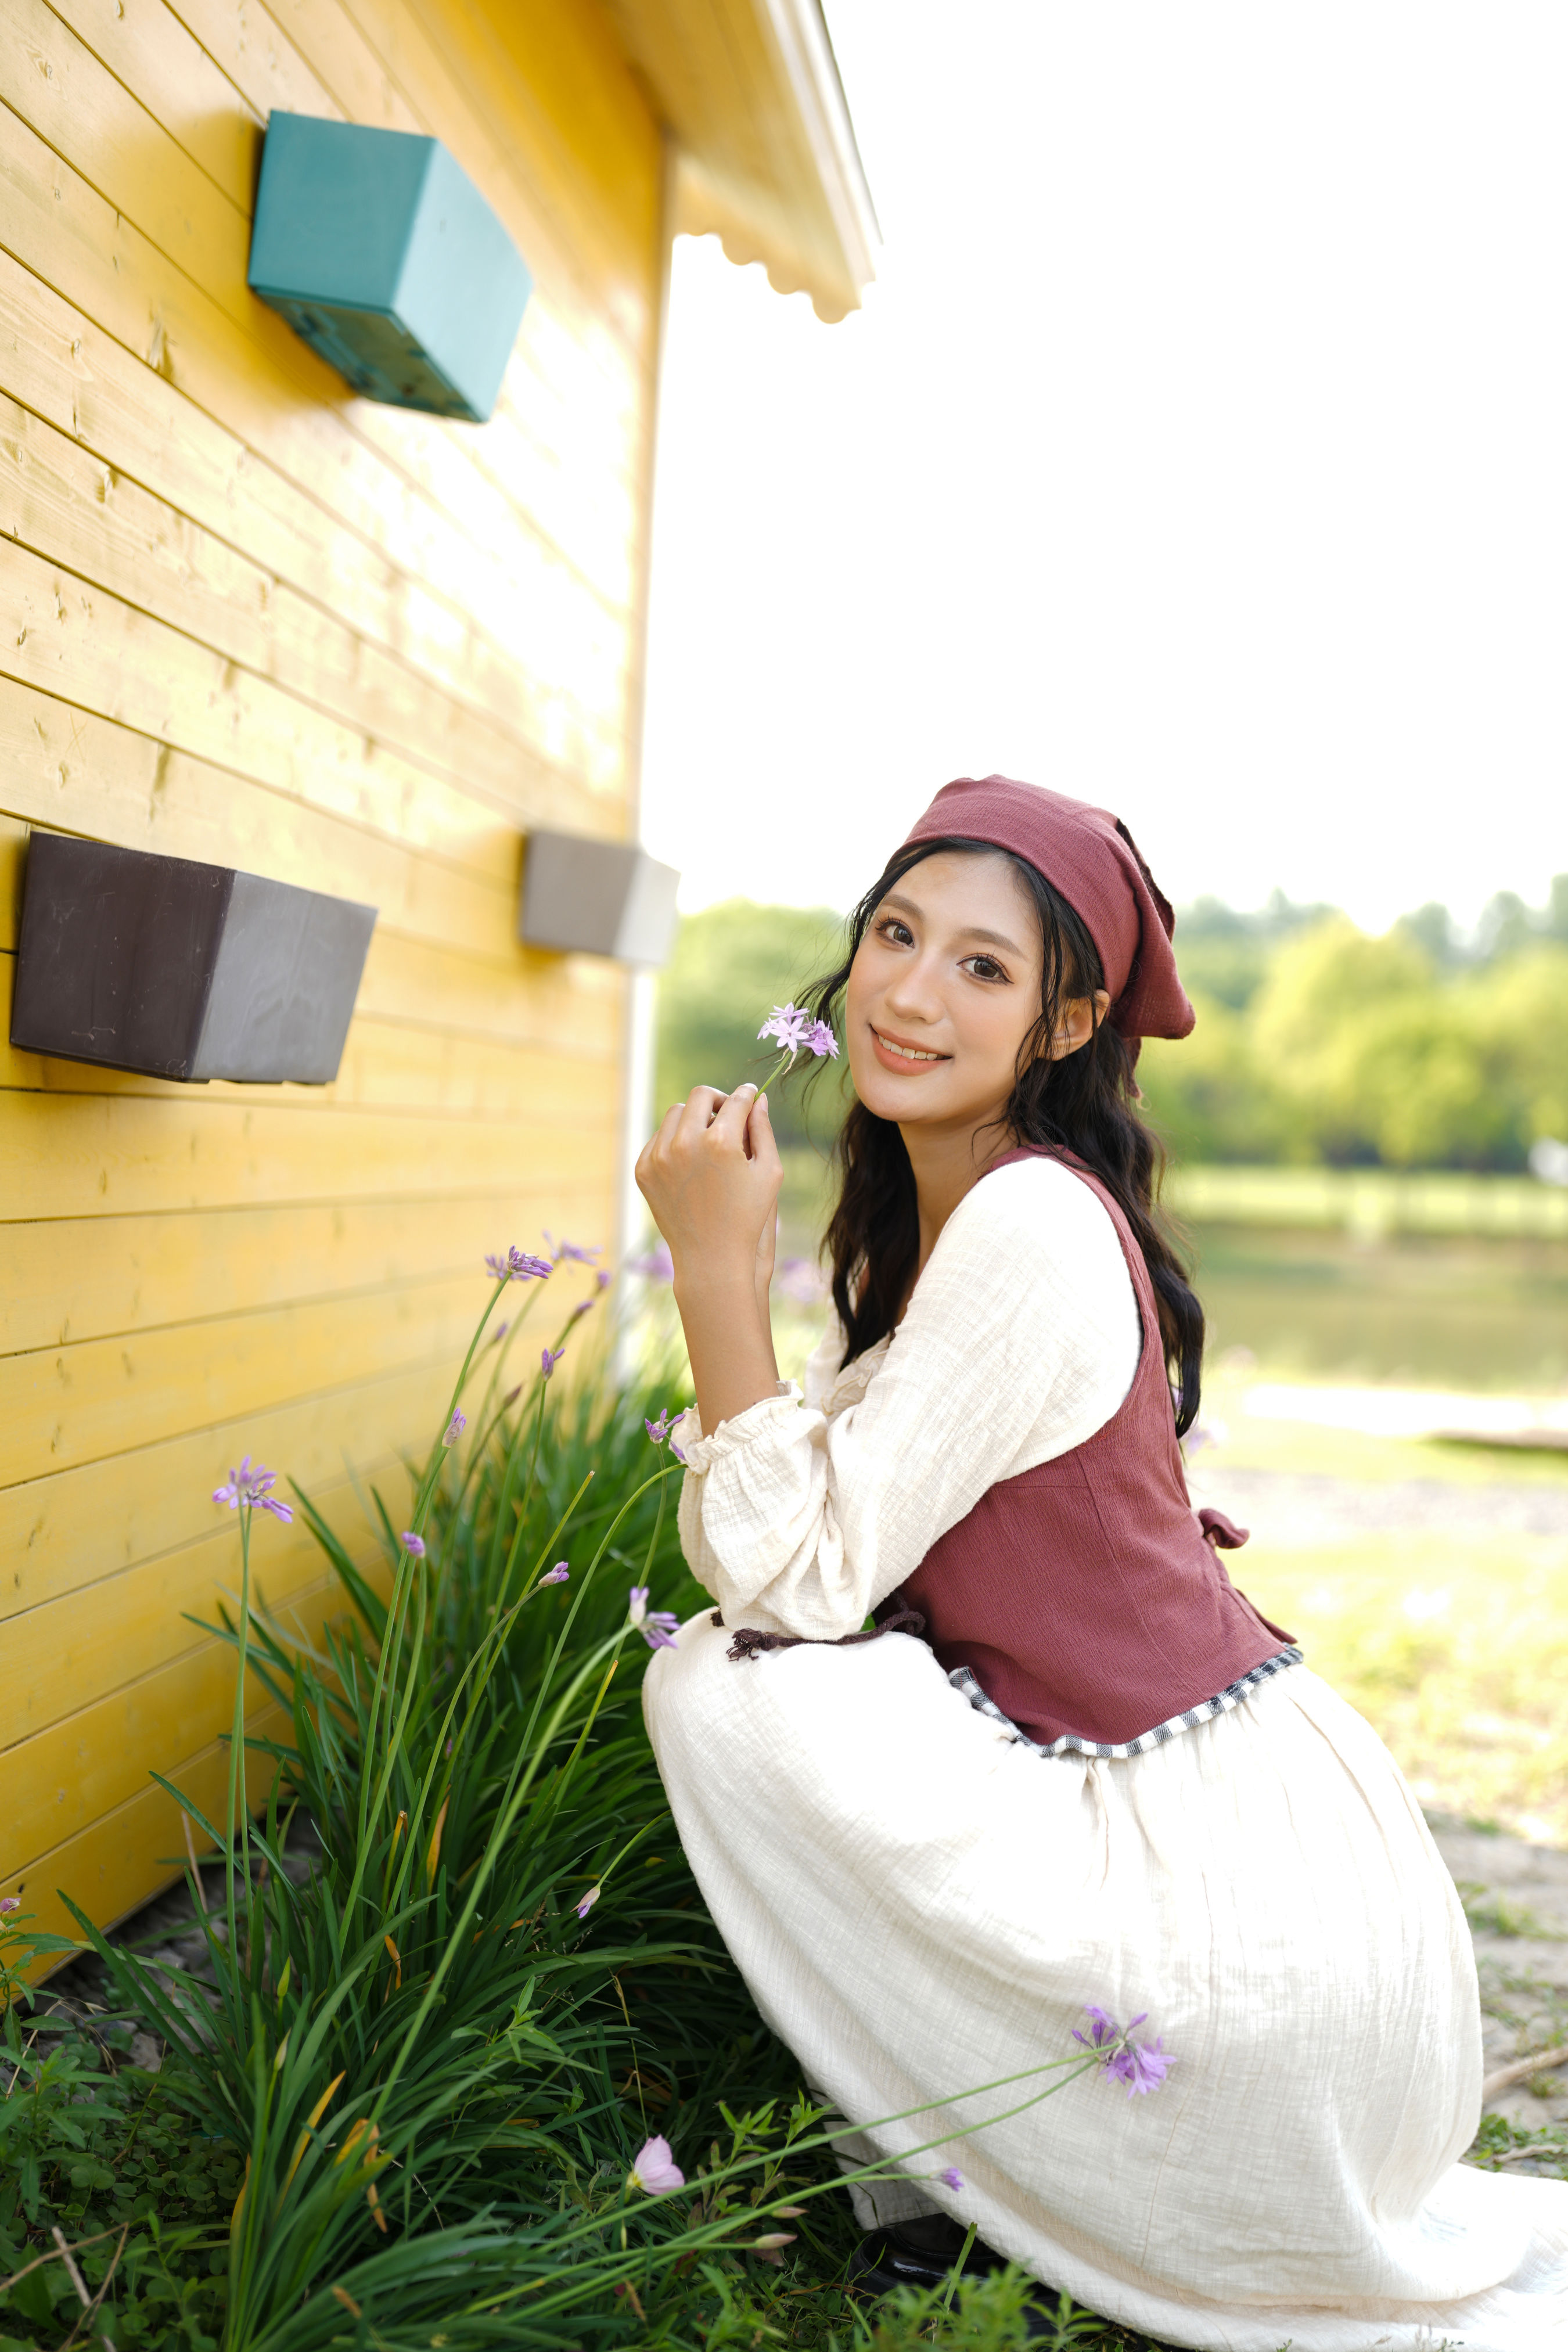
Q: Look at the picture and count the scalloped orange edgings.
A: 4